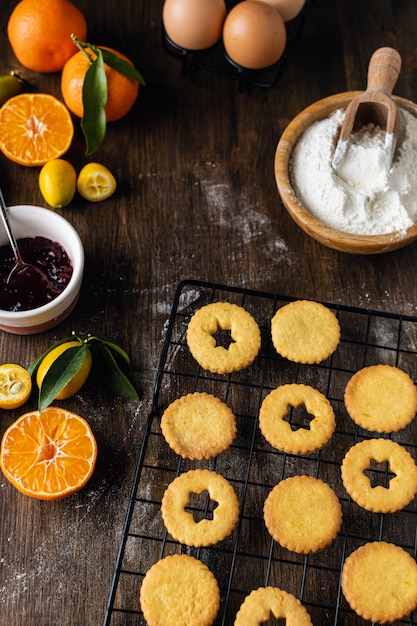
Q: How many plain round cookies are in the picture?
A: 6